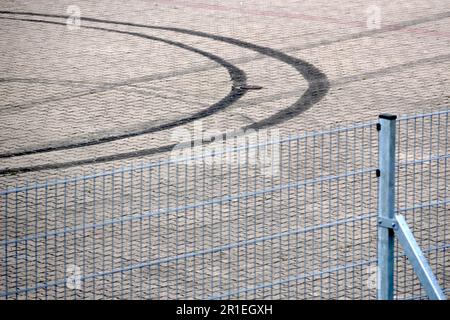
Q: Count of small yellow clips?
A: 0